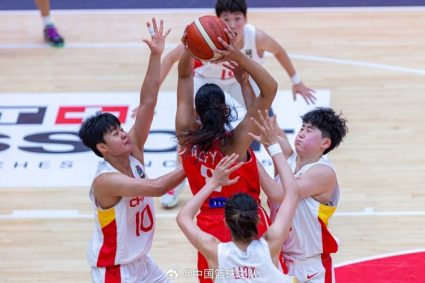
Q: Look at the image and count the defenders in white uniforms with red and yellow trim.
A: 4